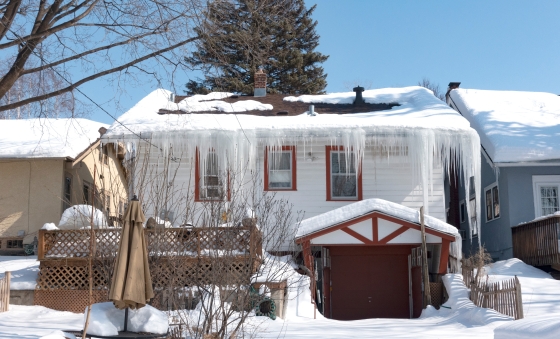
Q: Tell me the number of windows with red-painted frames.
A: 3